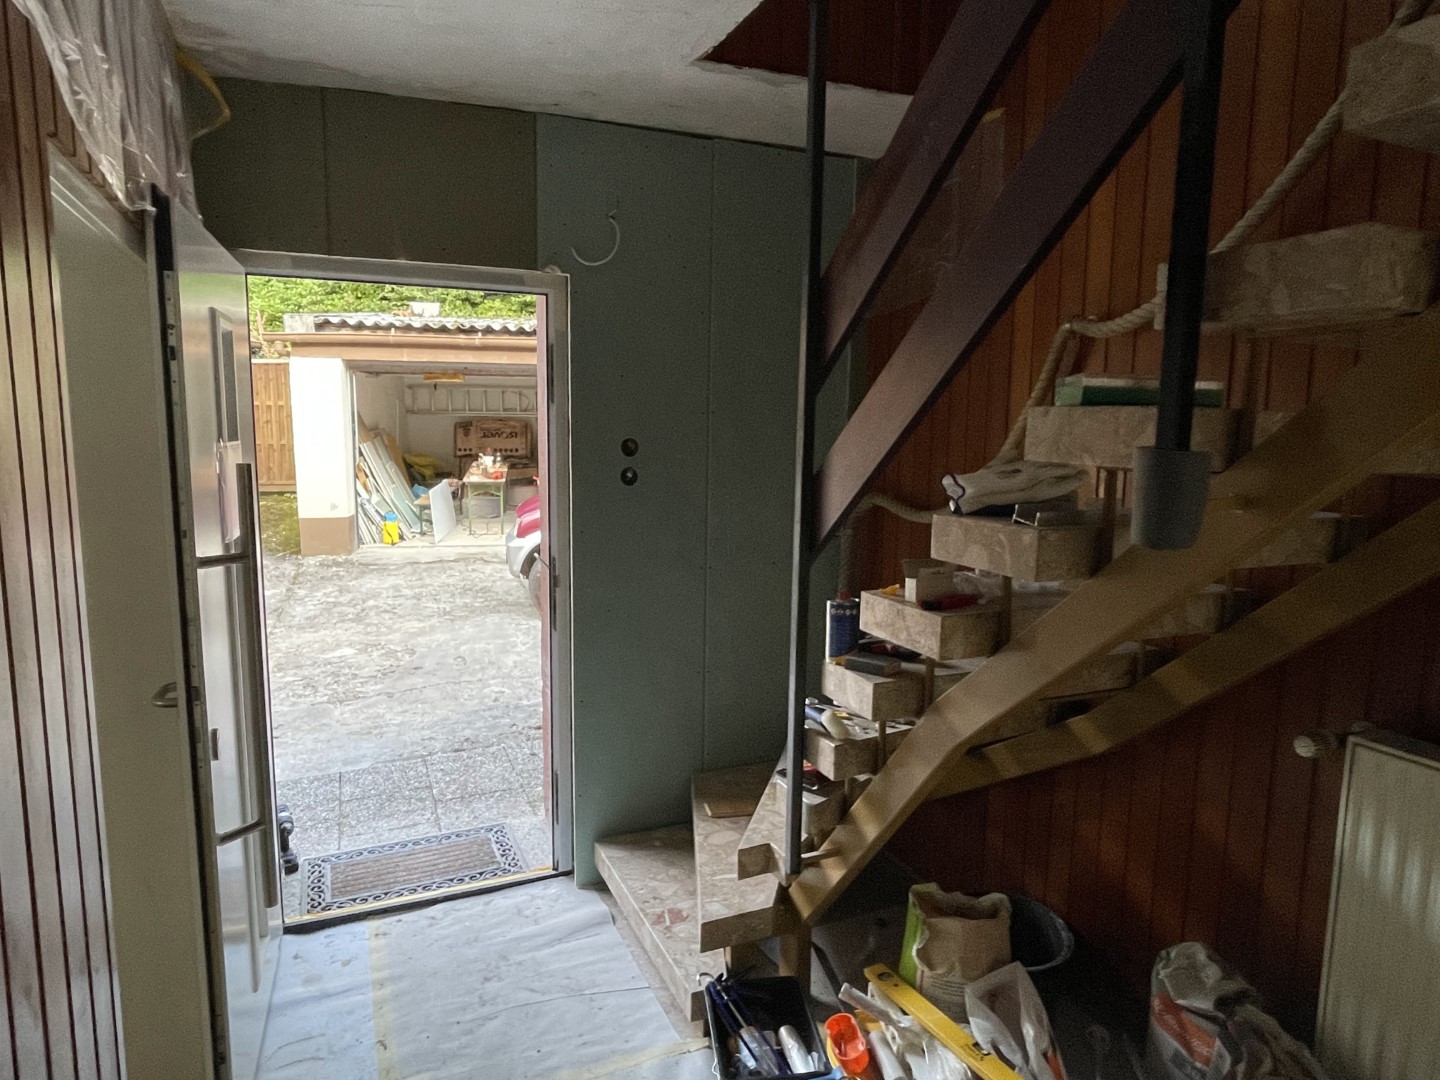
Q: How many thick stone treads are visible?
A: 11